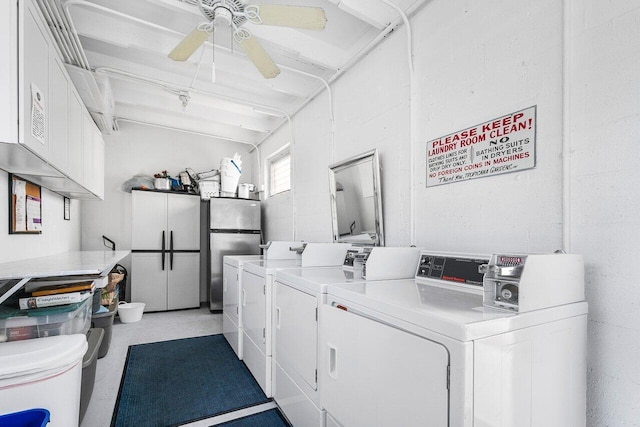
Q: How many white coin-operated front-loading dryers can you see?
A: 4